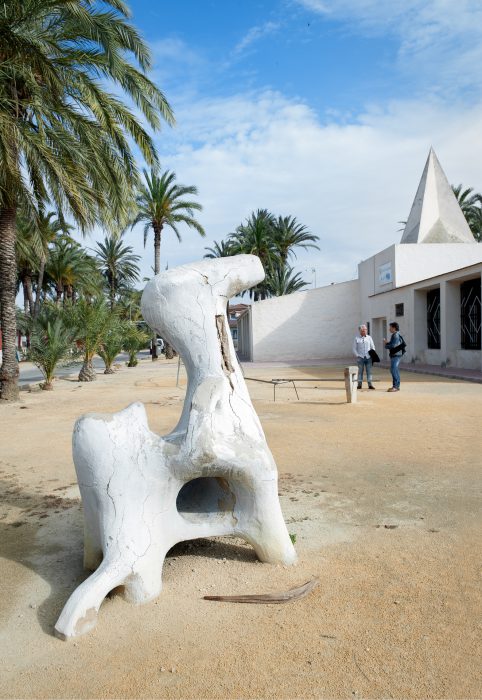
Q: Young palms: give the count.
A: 4